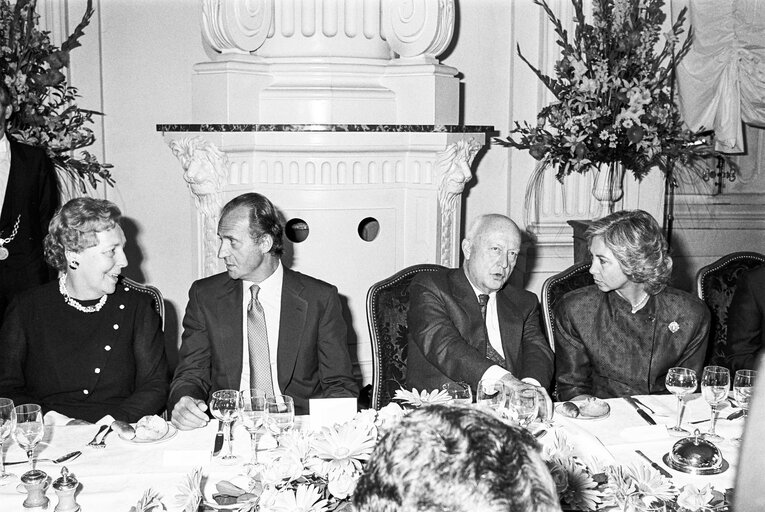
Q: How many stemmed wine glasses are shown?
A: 11